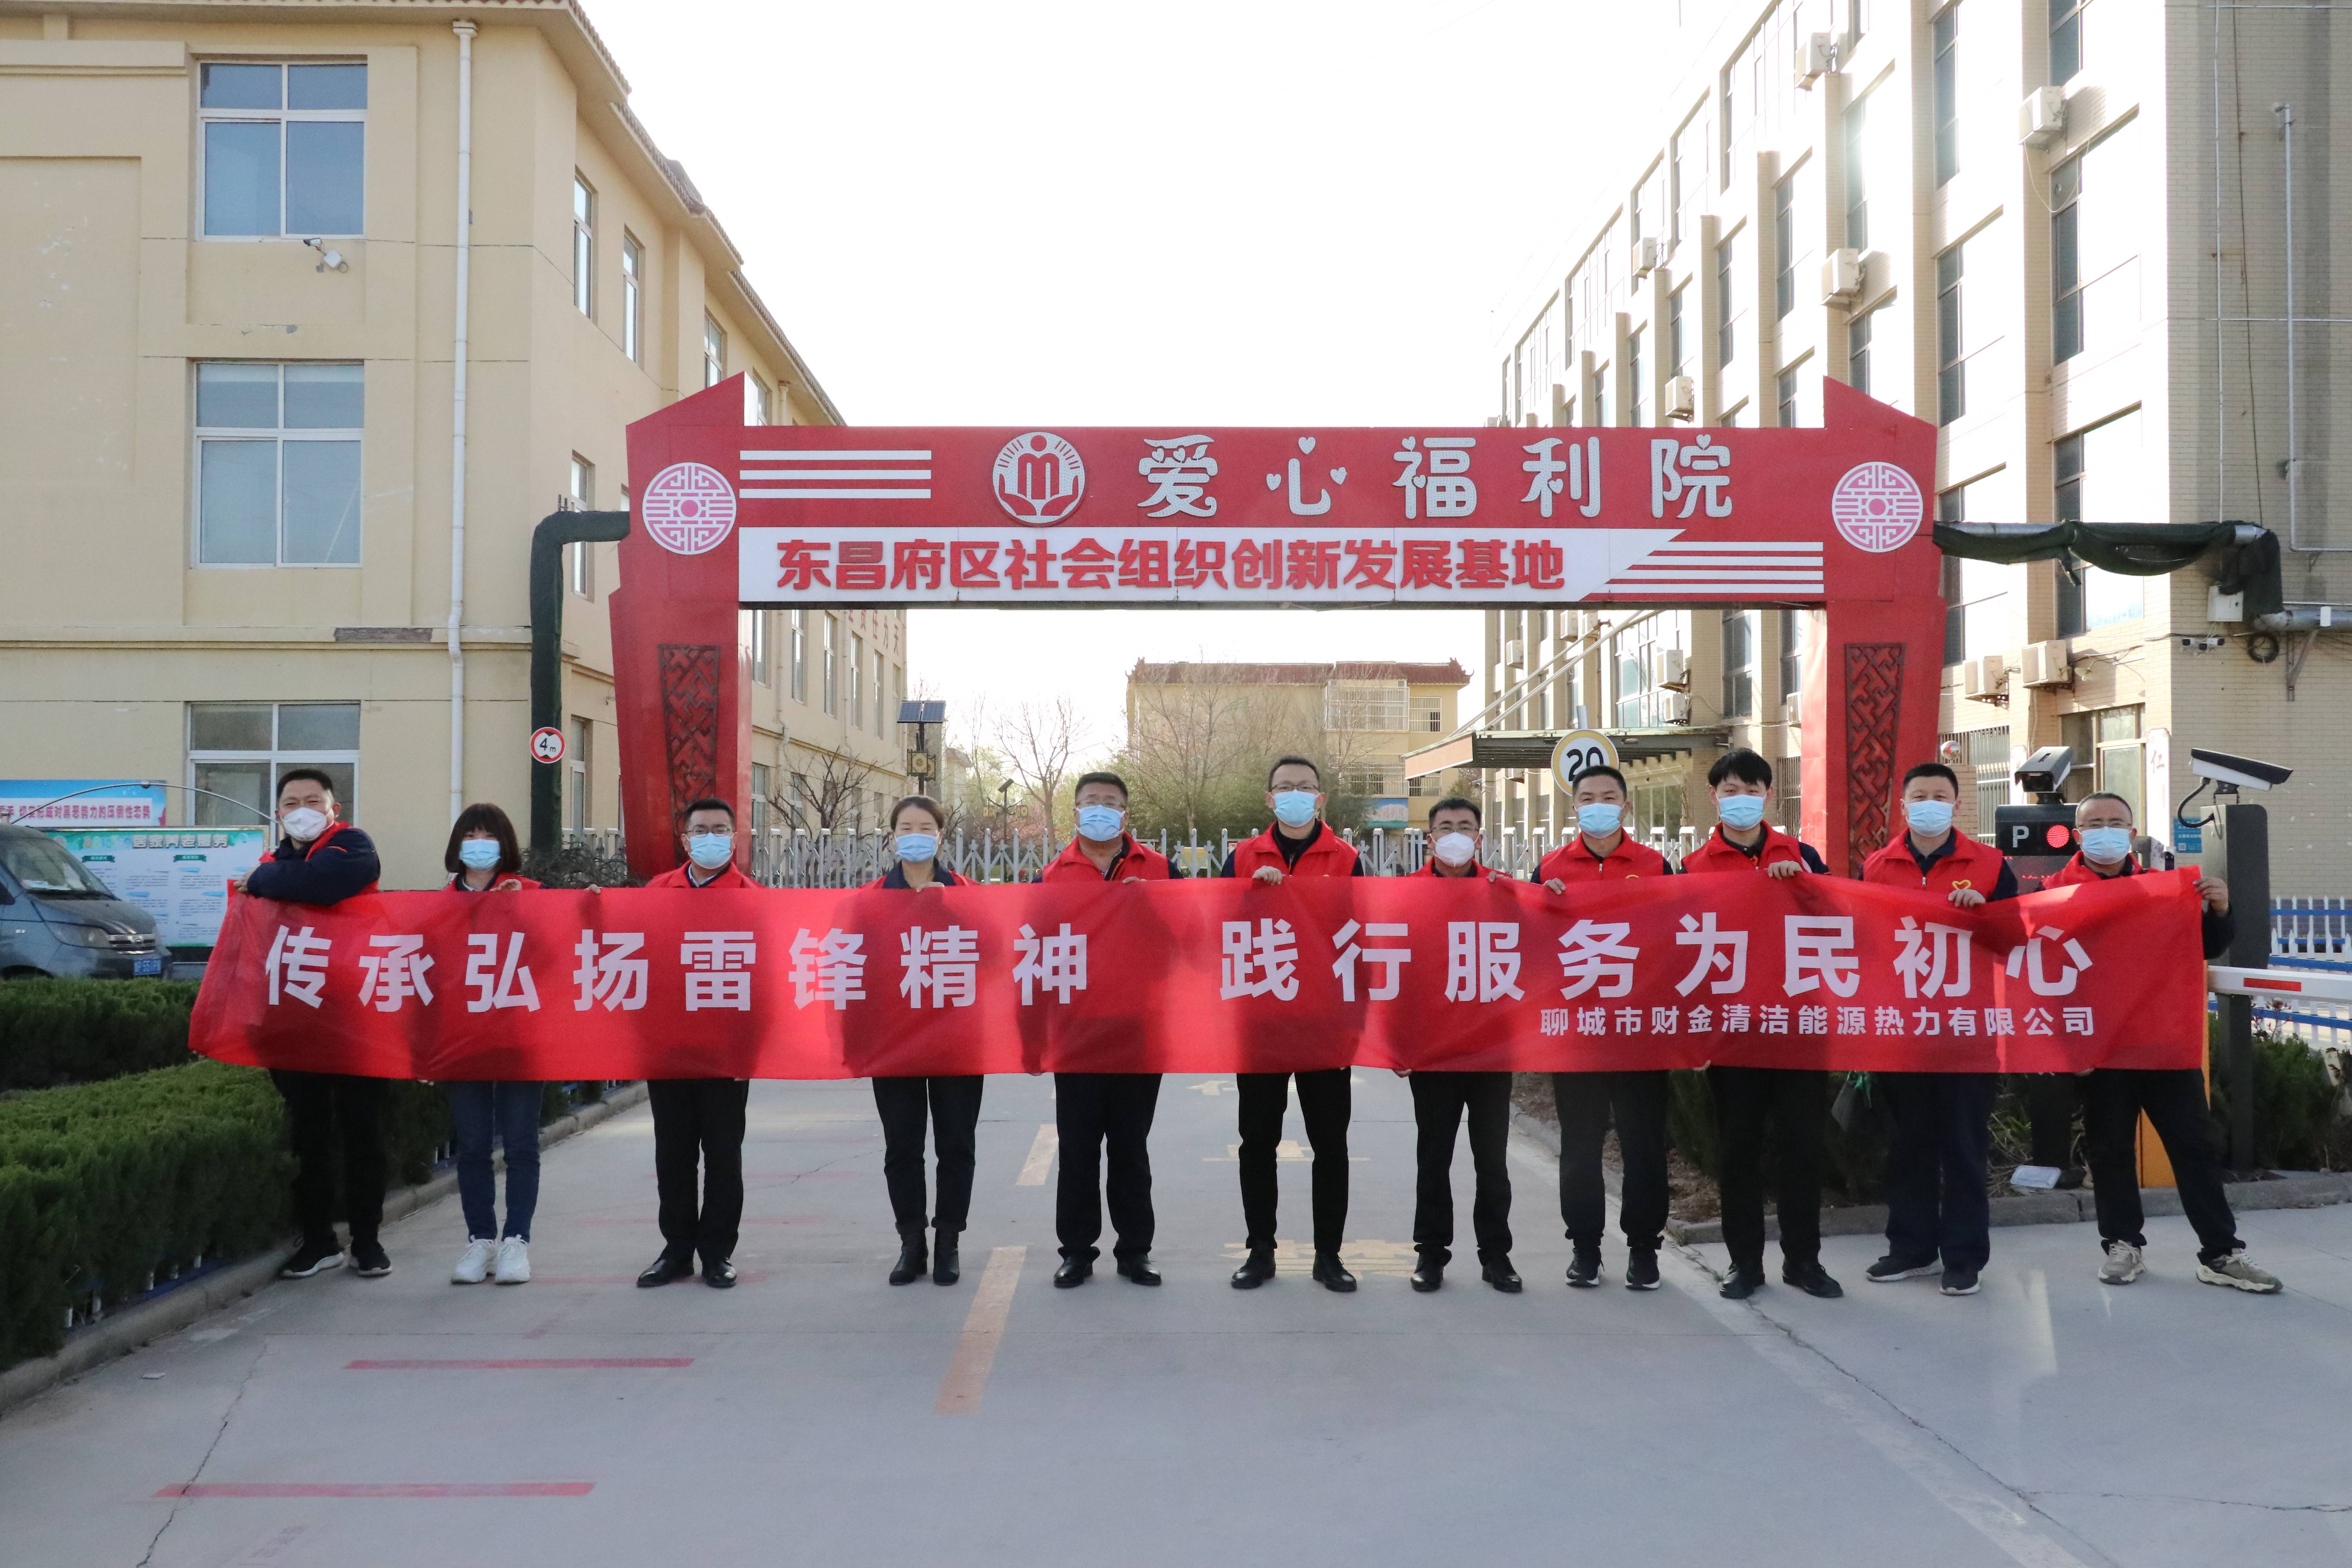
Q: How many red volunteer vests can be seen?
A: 11